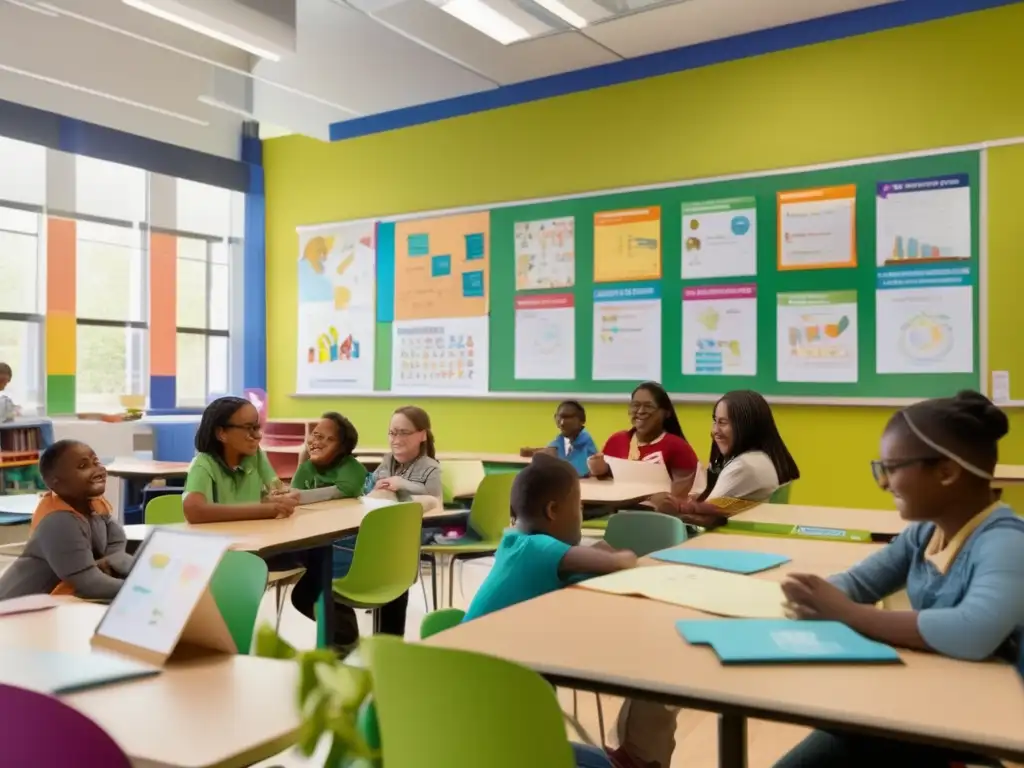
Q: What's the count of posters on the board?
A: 13